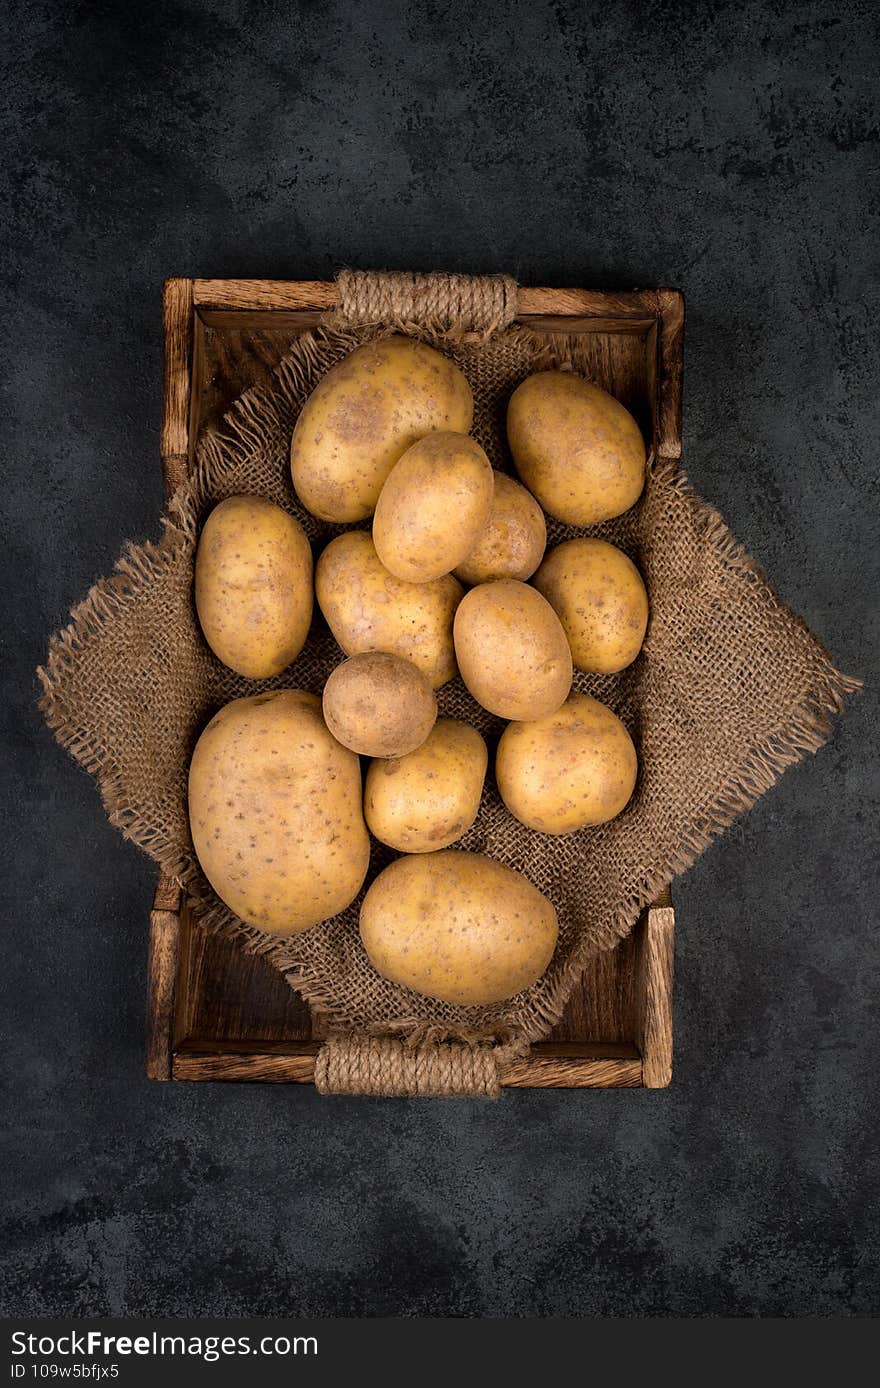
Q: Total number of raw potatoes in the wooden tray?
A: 13